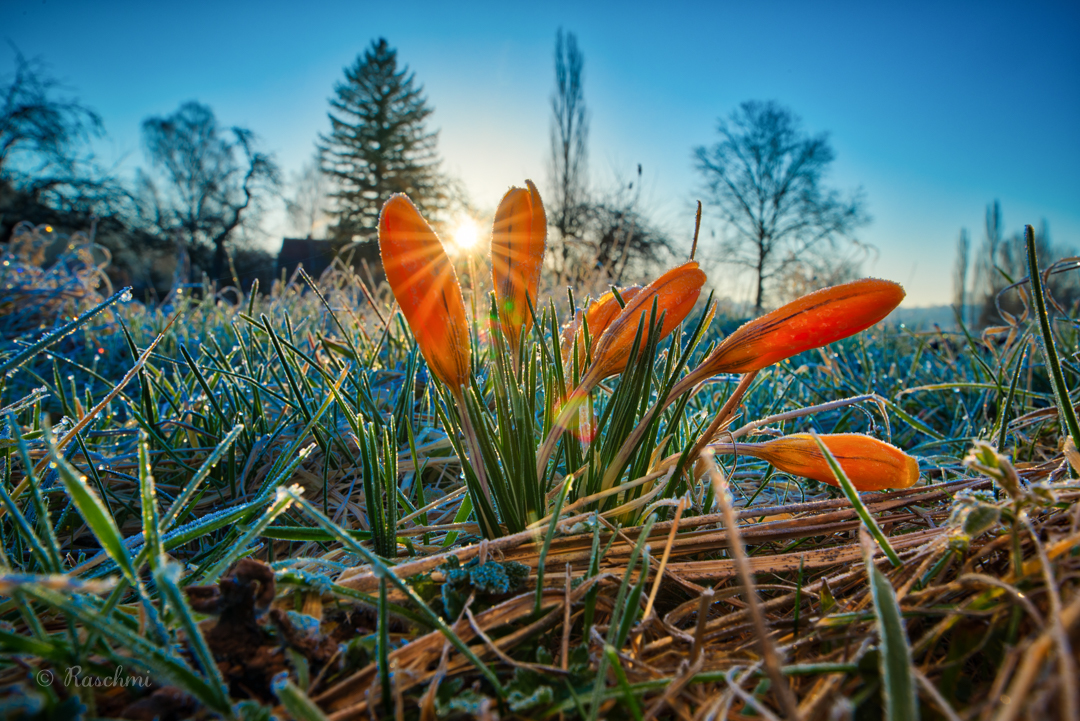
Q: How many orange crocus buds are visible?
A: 6